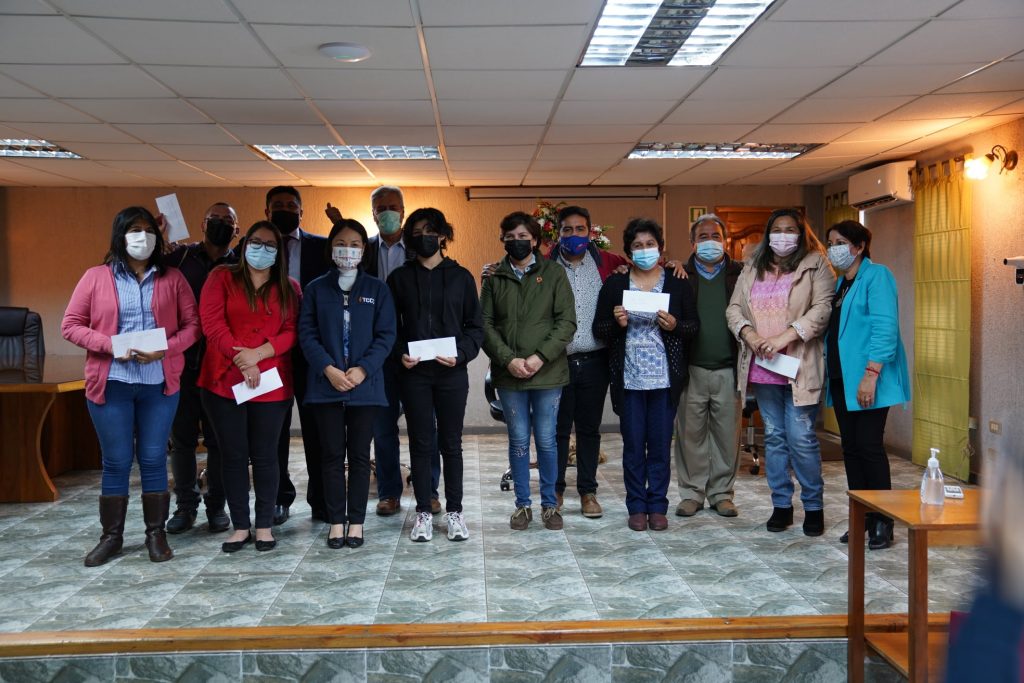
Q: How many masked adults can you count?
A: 13